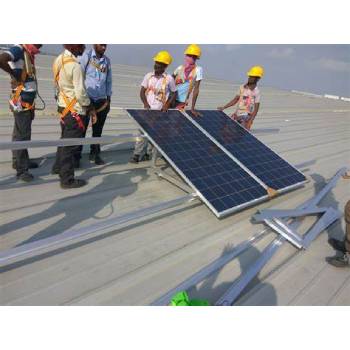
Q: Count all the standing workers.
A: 6